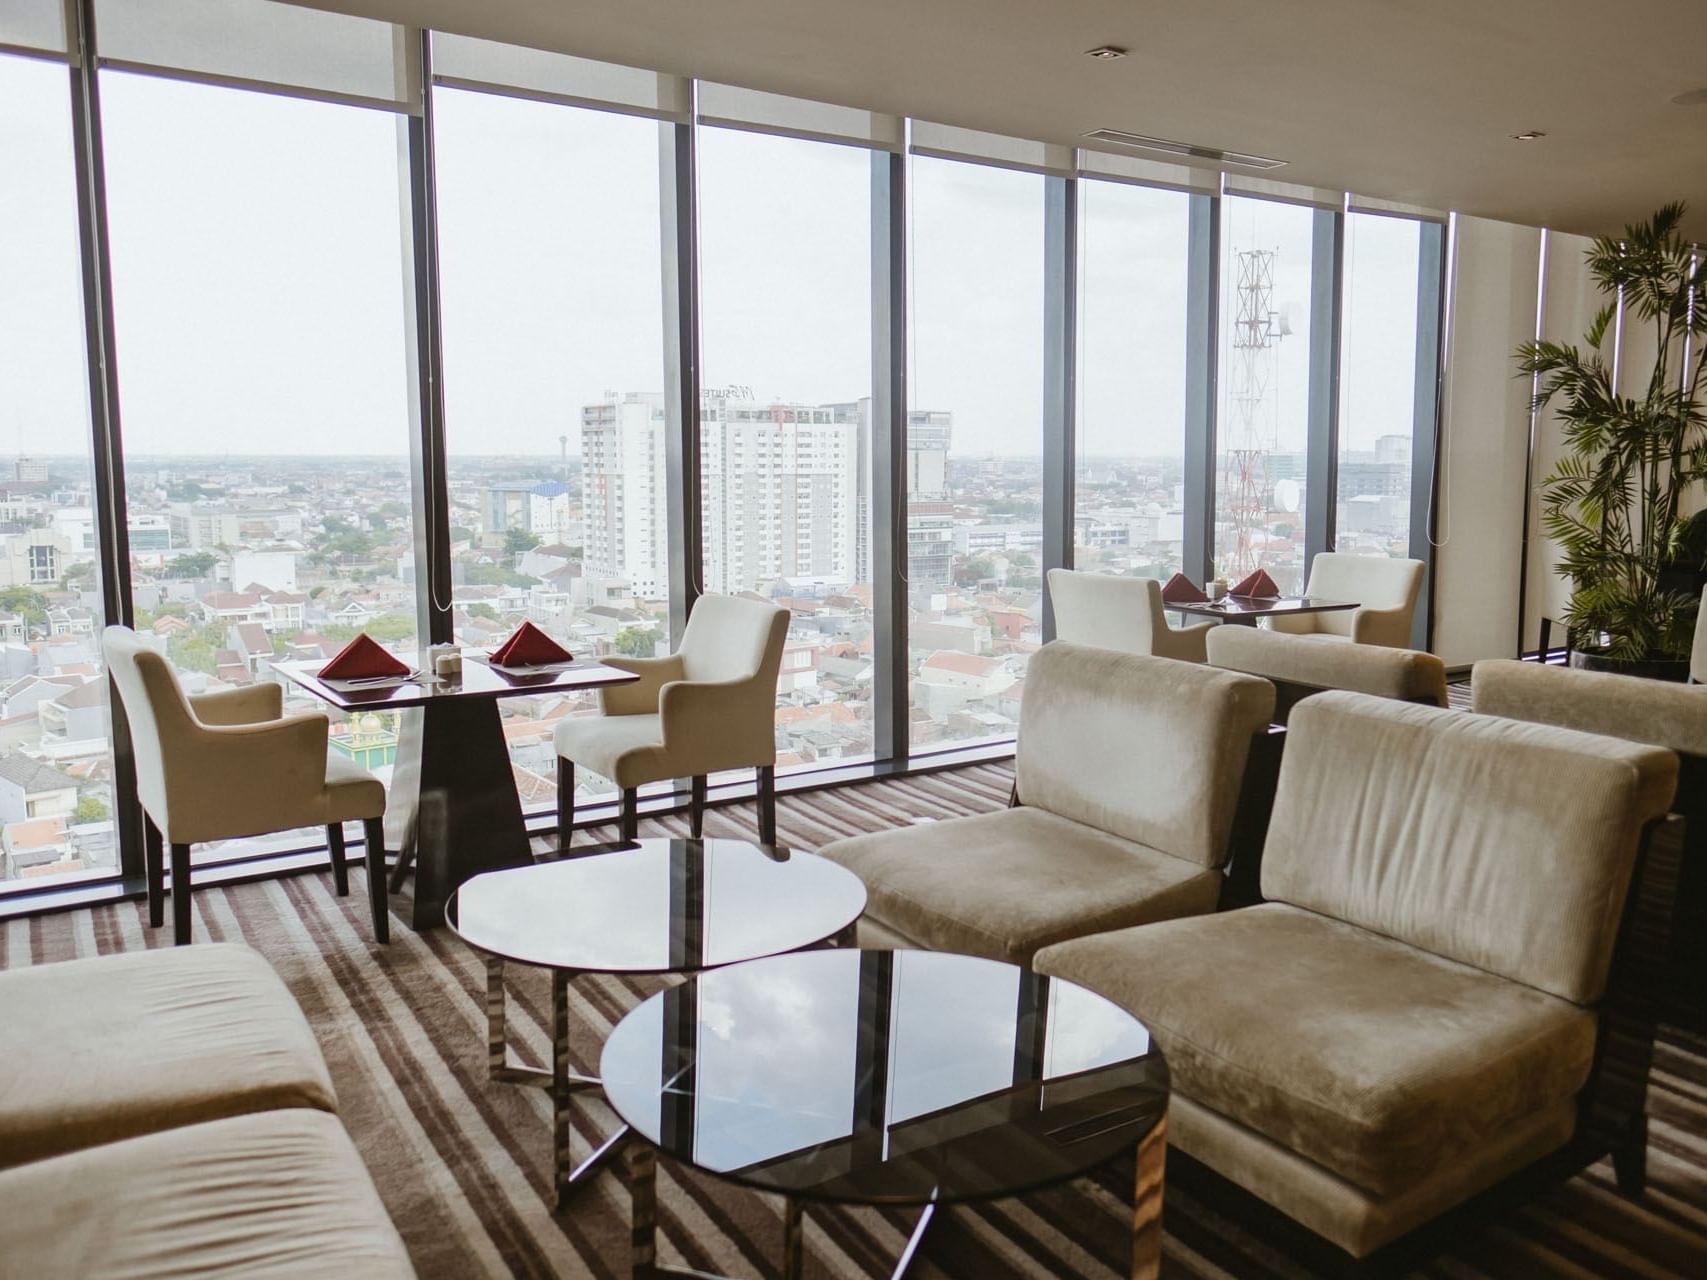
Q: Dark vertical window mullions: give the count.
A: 8